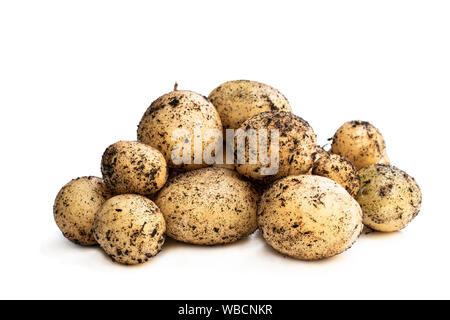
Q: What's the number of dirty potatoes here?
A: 11